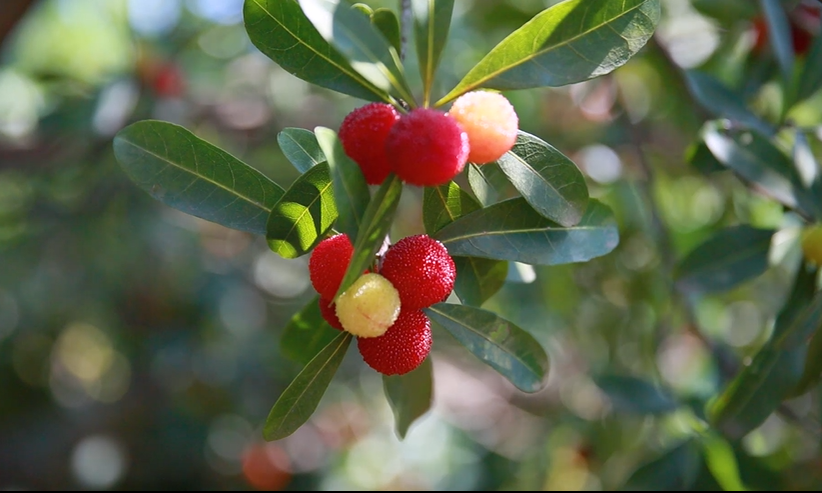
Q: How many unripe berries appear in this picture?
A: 2